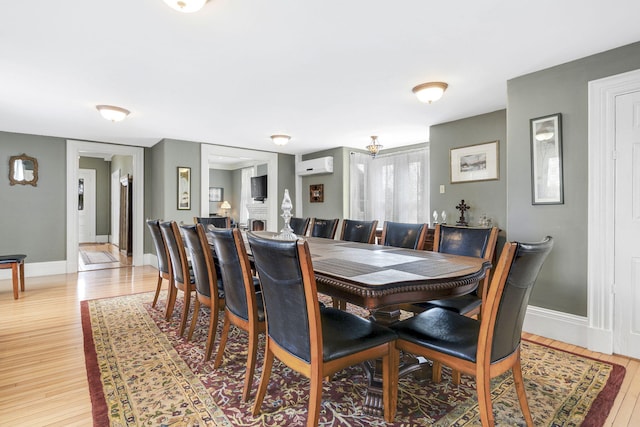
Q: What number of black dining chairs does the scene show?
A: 12